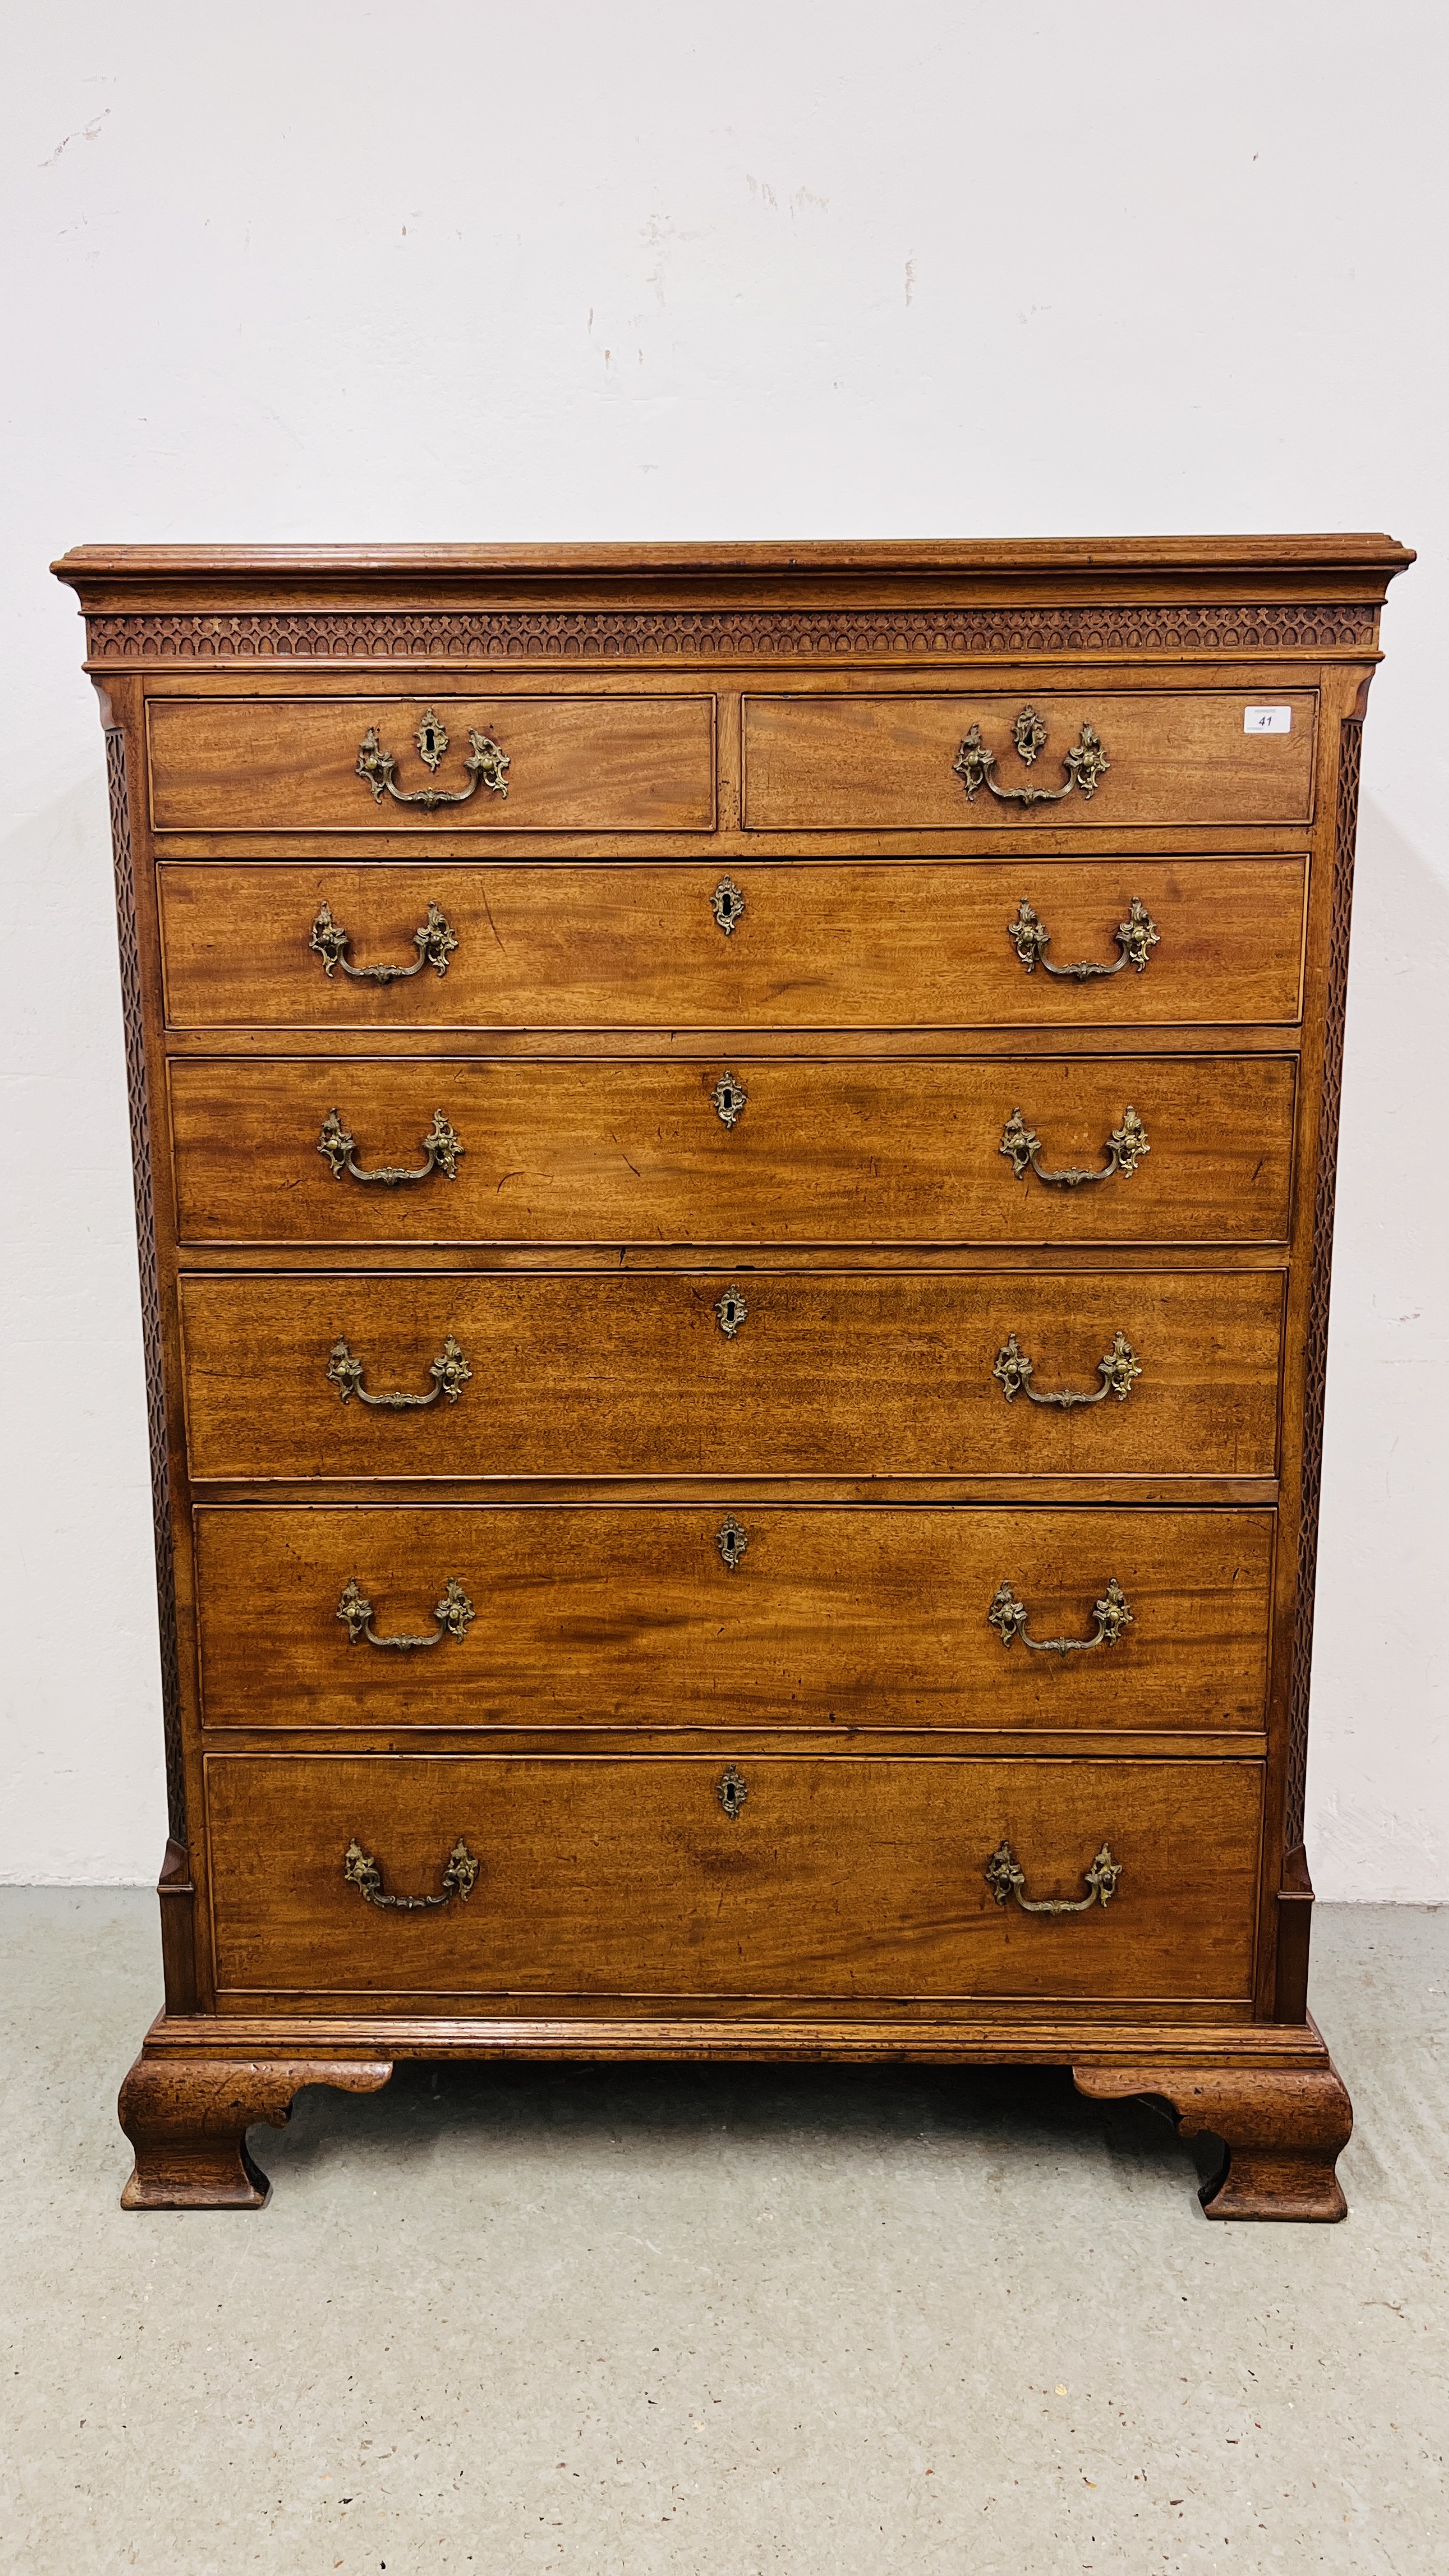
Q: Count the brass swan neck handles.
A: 12